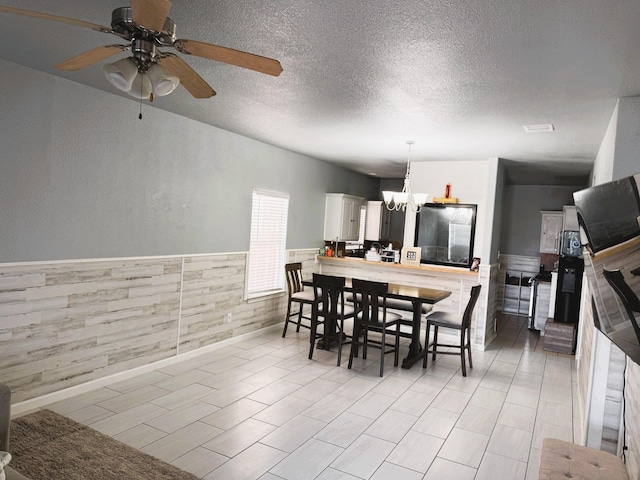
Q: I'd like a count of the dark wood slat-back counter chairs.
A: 4